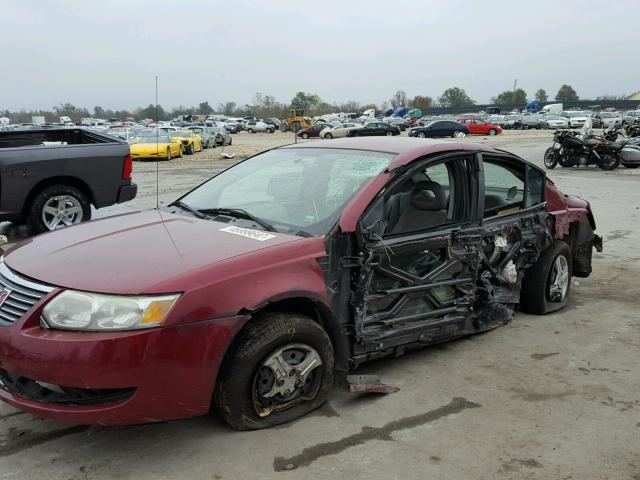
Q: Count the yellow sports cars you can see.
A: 2